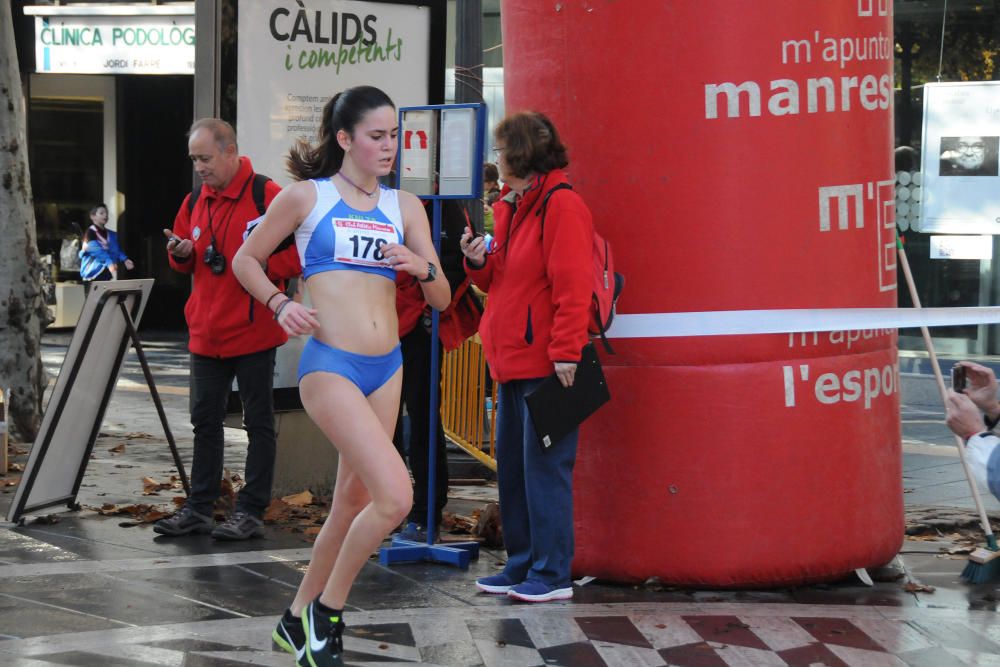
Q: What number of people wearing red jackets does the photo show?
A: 3